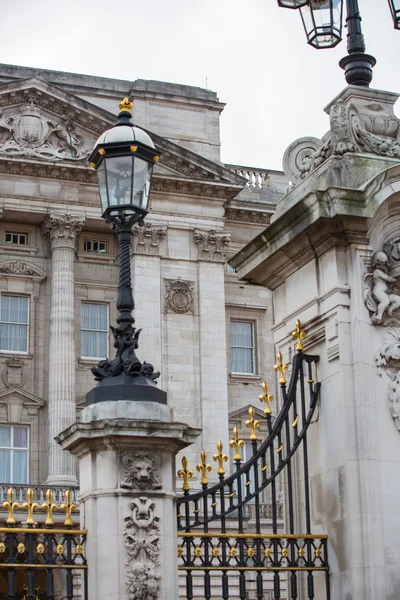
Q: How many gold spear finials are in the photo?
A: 12